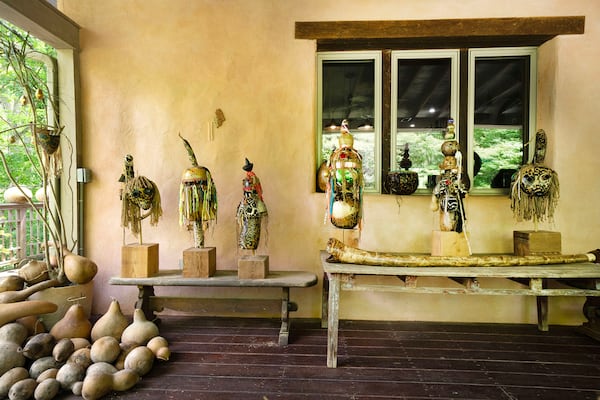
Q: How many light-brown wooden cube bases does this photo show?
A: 6